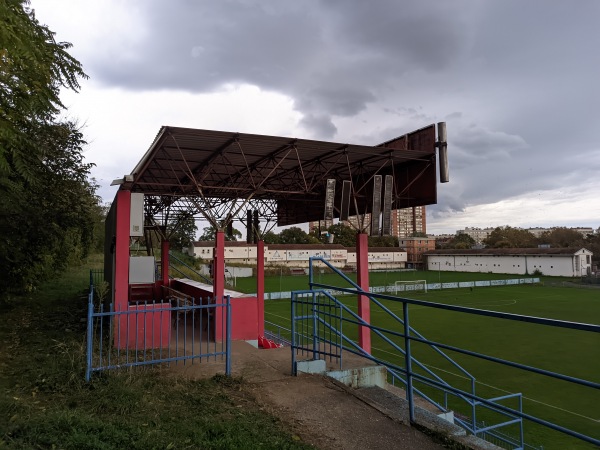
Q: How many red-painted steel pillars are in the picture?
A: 5